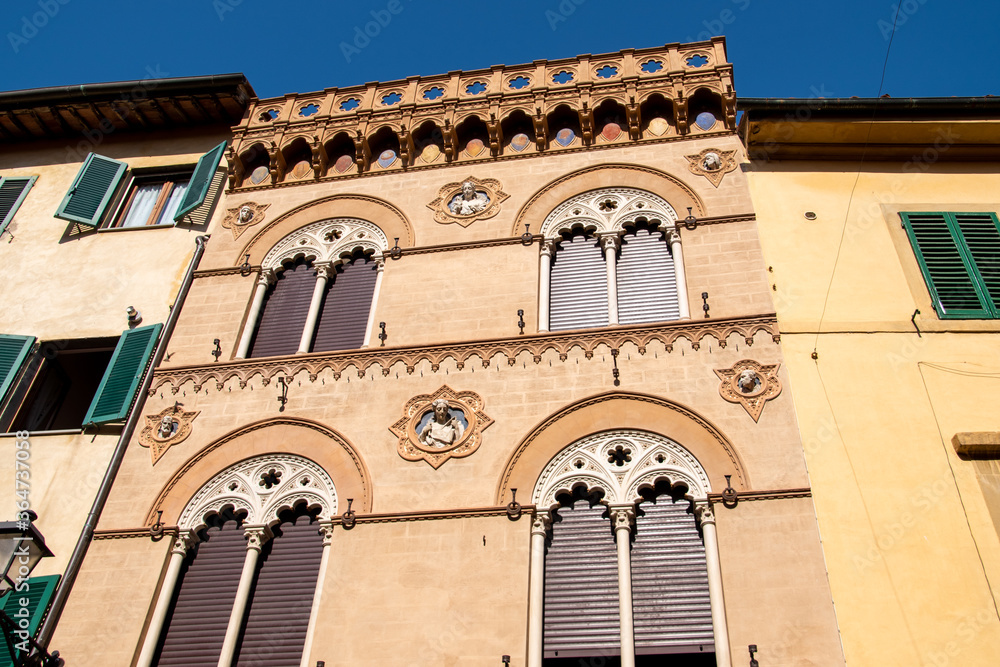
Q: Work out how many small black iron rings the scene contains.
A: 8